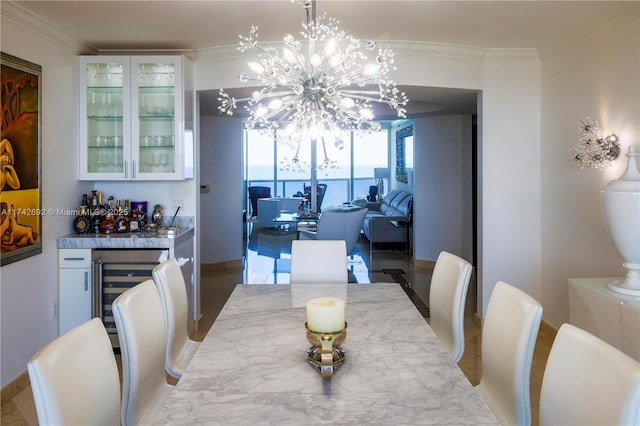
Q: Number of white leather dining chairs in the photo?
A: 7